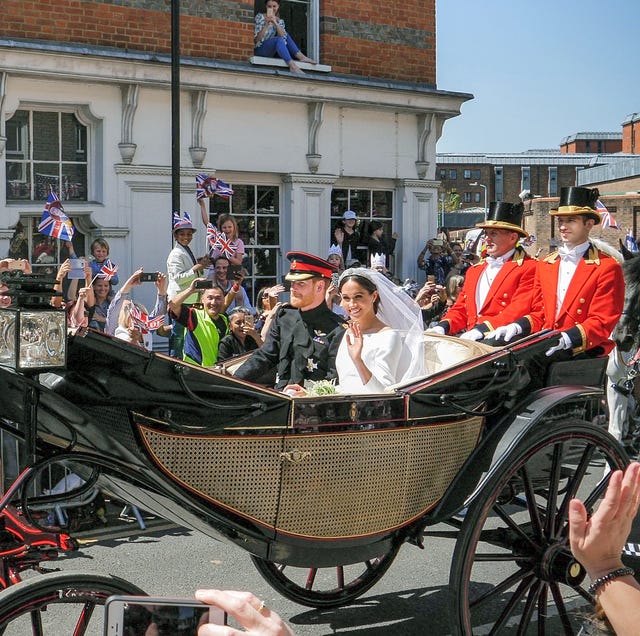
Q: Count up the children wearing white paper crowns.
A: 2